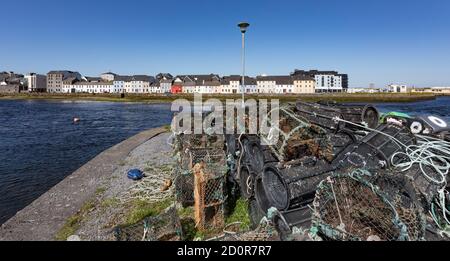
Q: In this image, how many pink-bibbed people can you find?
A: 0